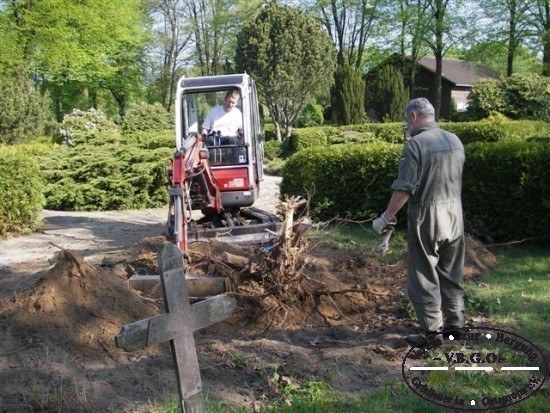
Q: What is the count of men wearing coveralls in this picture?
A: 1